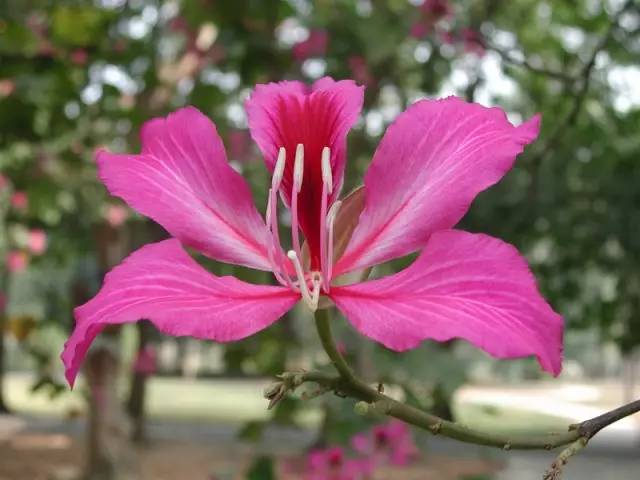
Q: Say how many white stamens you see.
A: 5